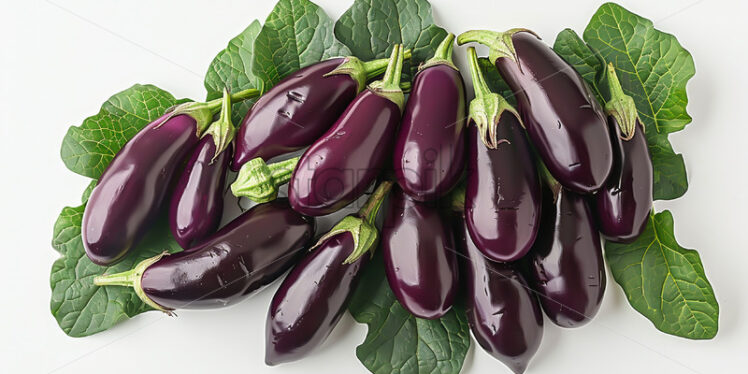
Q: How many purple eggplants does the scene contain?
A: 13